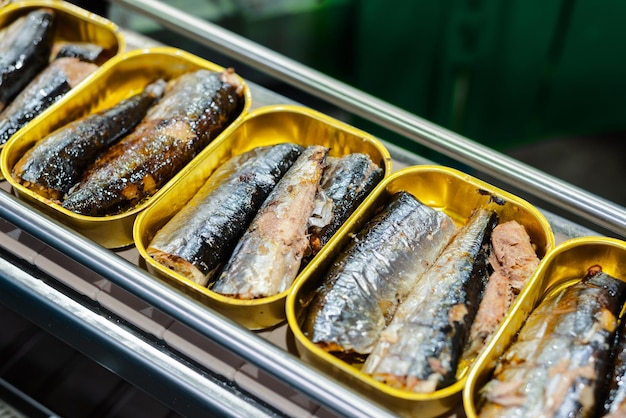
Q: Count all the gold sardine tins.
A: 5